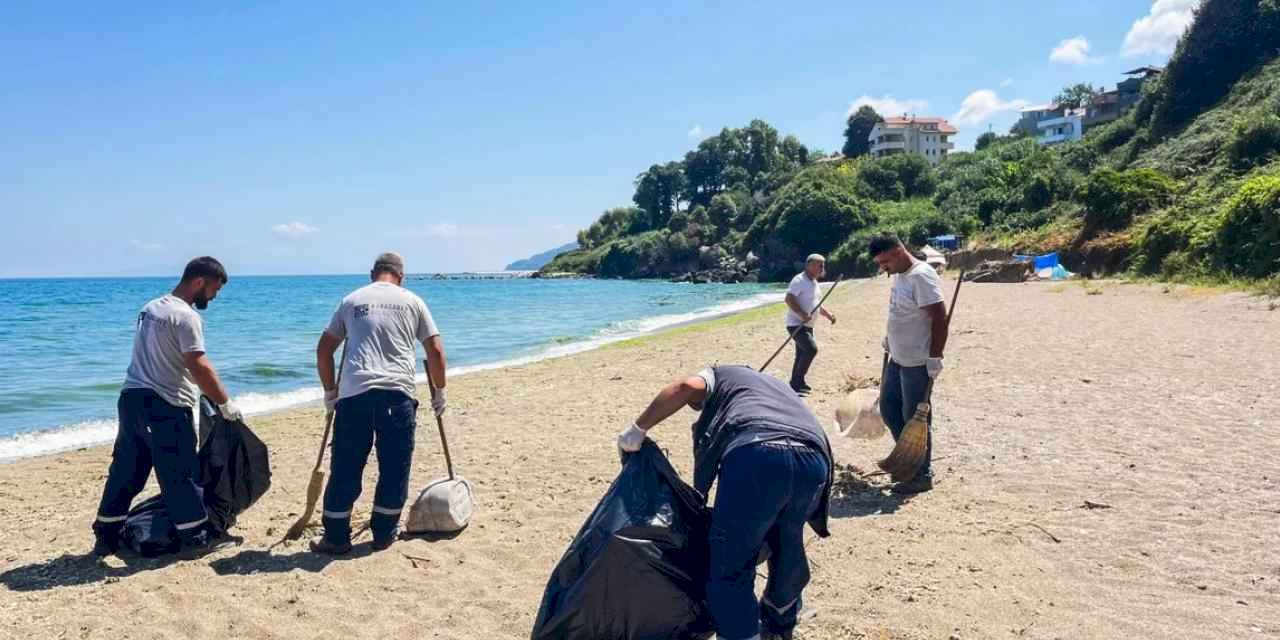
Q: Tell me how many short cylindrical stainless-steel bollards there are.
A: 0